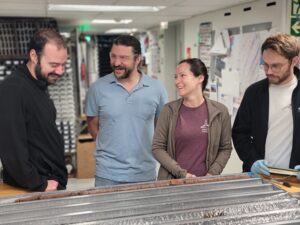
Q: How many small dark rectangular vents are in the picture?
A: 3